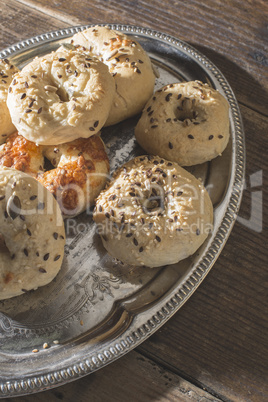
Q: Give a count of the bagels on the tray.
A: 7